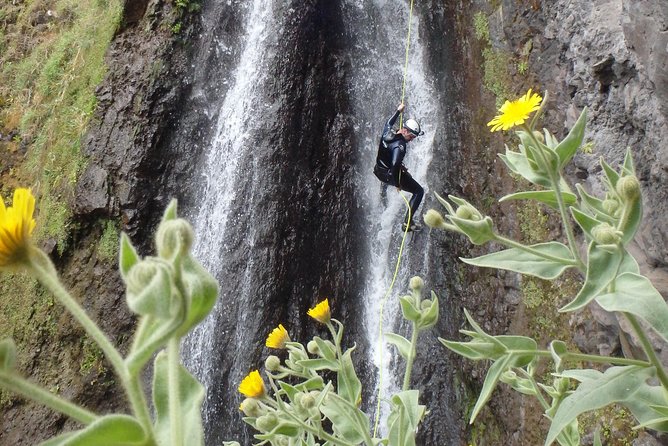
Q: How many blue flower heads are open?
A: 0